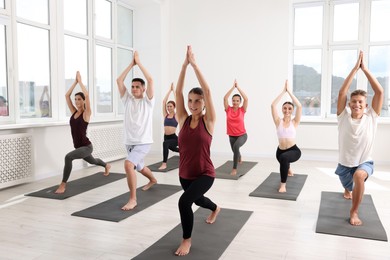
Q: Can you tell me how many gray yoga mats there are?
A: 7